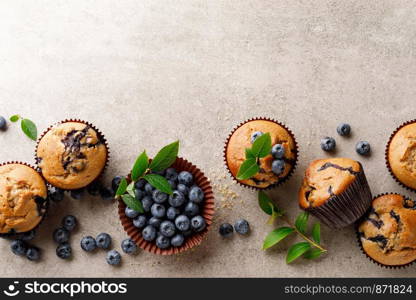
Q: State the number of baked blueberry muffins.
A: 6